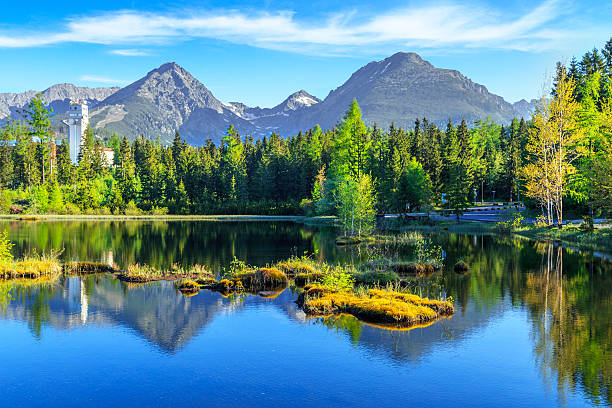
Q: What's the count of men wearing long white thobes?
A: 0